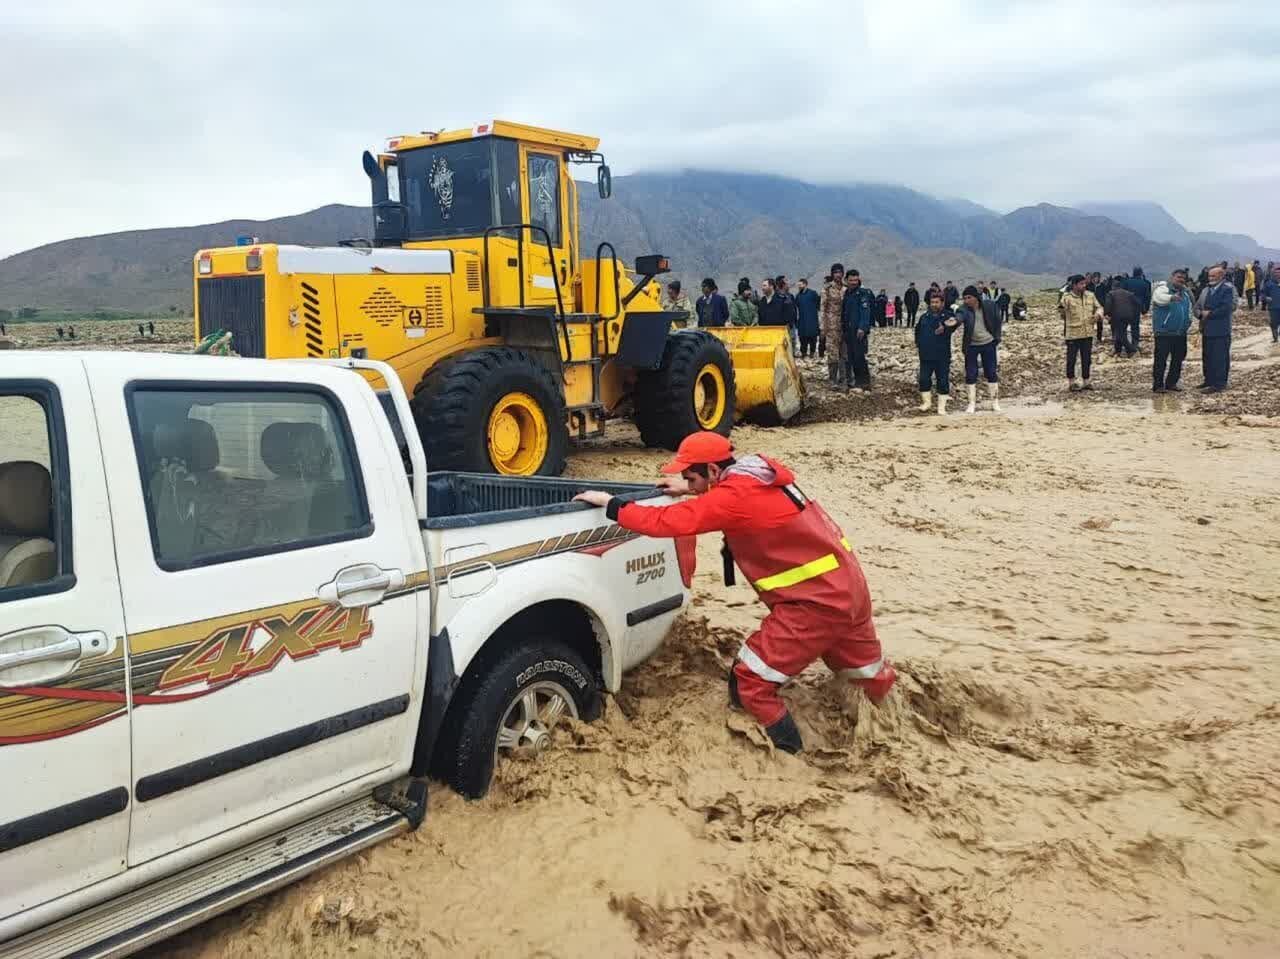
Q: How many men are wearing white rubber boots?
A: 2